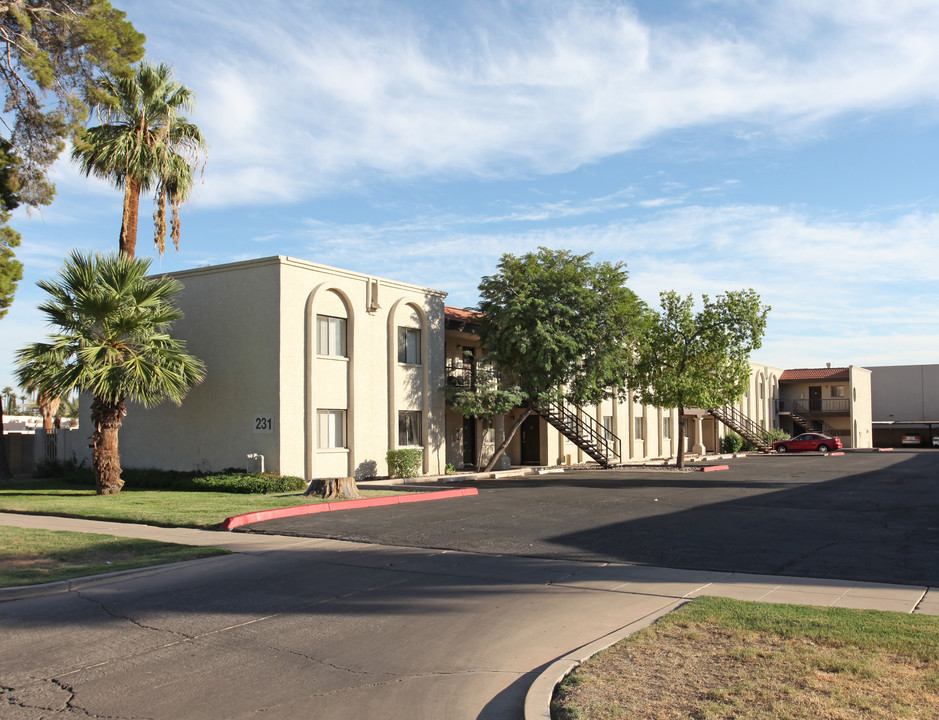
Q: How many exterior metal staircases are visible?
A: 3